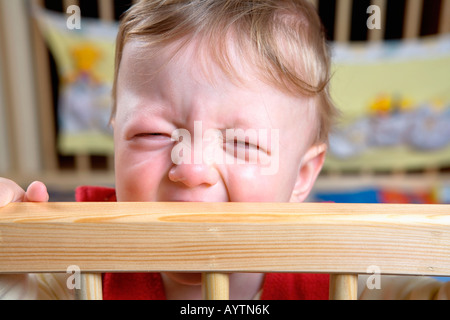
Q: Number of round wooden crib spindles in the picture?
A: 3